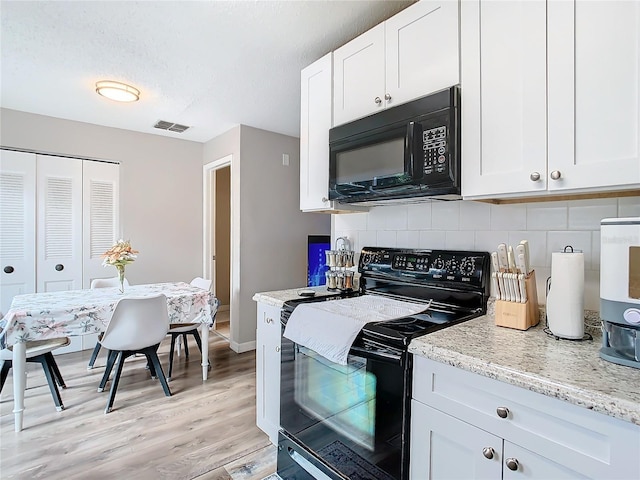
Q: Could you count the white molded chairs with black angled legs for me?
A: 4